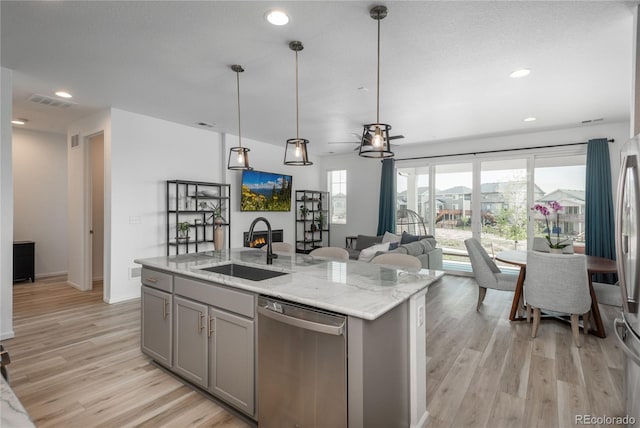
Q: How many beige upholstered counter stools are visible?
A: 3